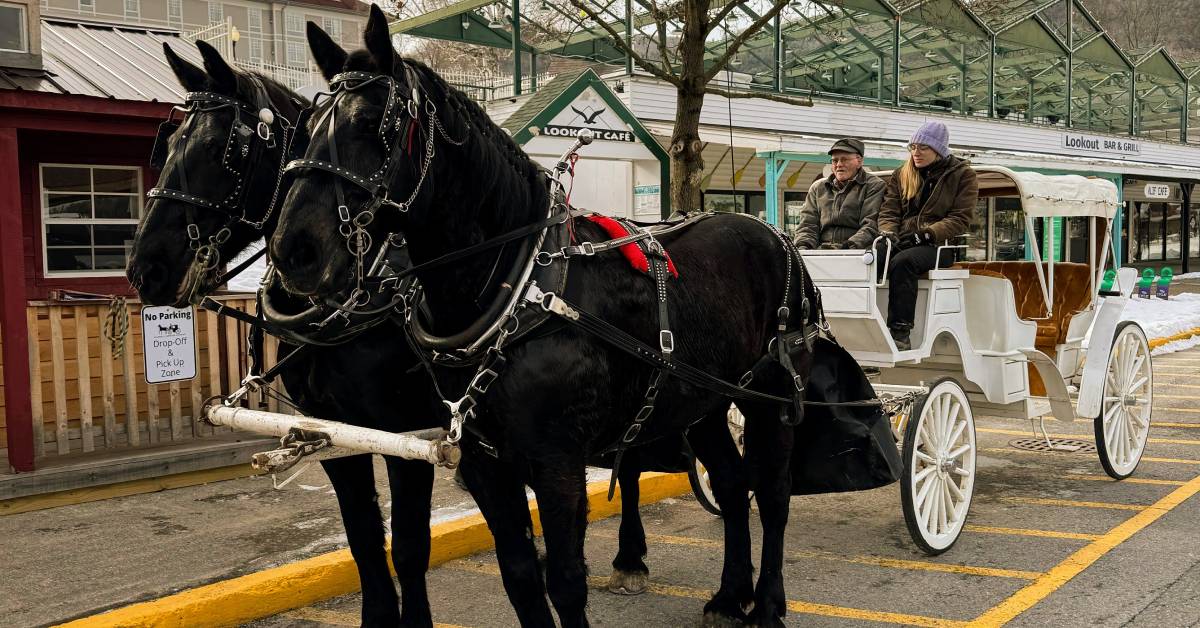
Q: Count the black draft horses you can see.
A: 2